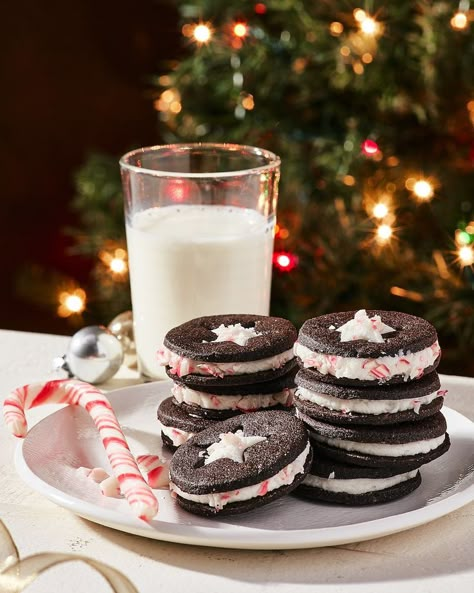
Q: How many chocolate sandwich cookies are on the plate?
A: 8